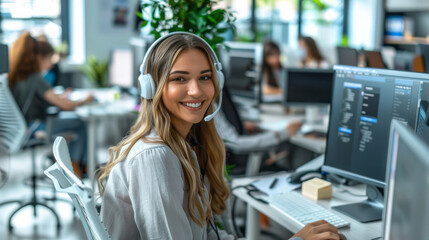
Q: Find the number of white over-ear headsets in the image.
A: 1